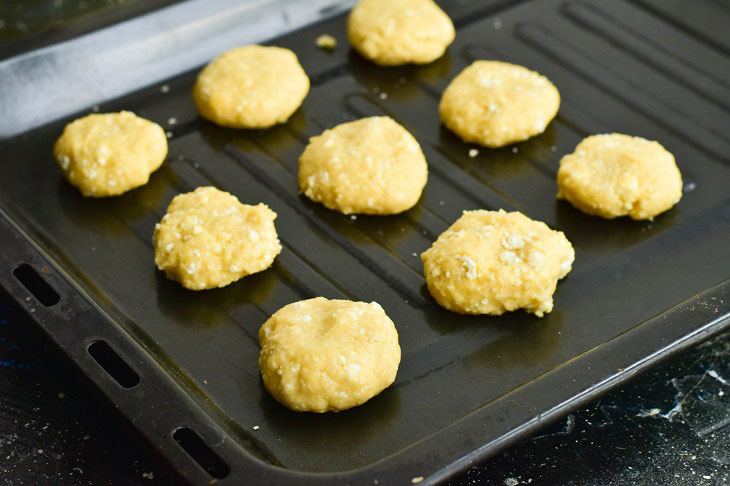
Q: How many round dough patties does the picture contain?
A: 9